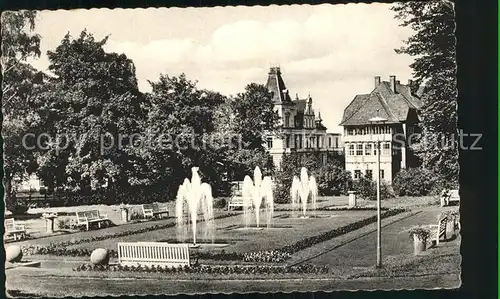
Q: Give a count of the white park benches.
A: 7